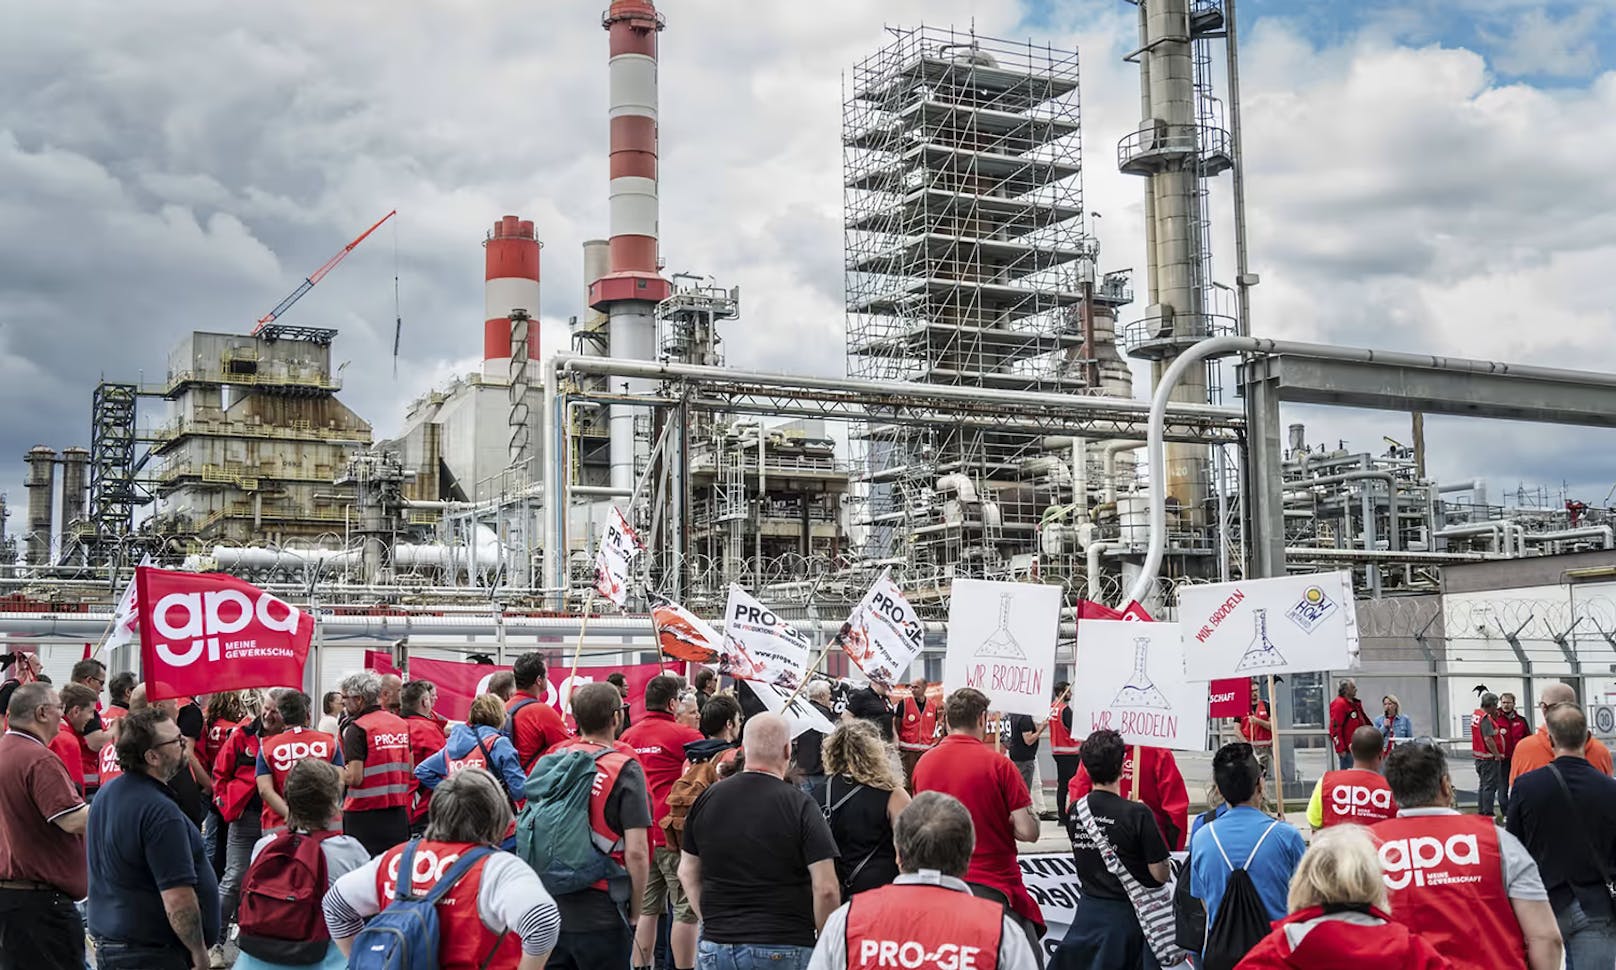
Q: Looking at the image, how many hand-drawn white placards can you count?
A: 3